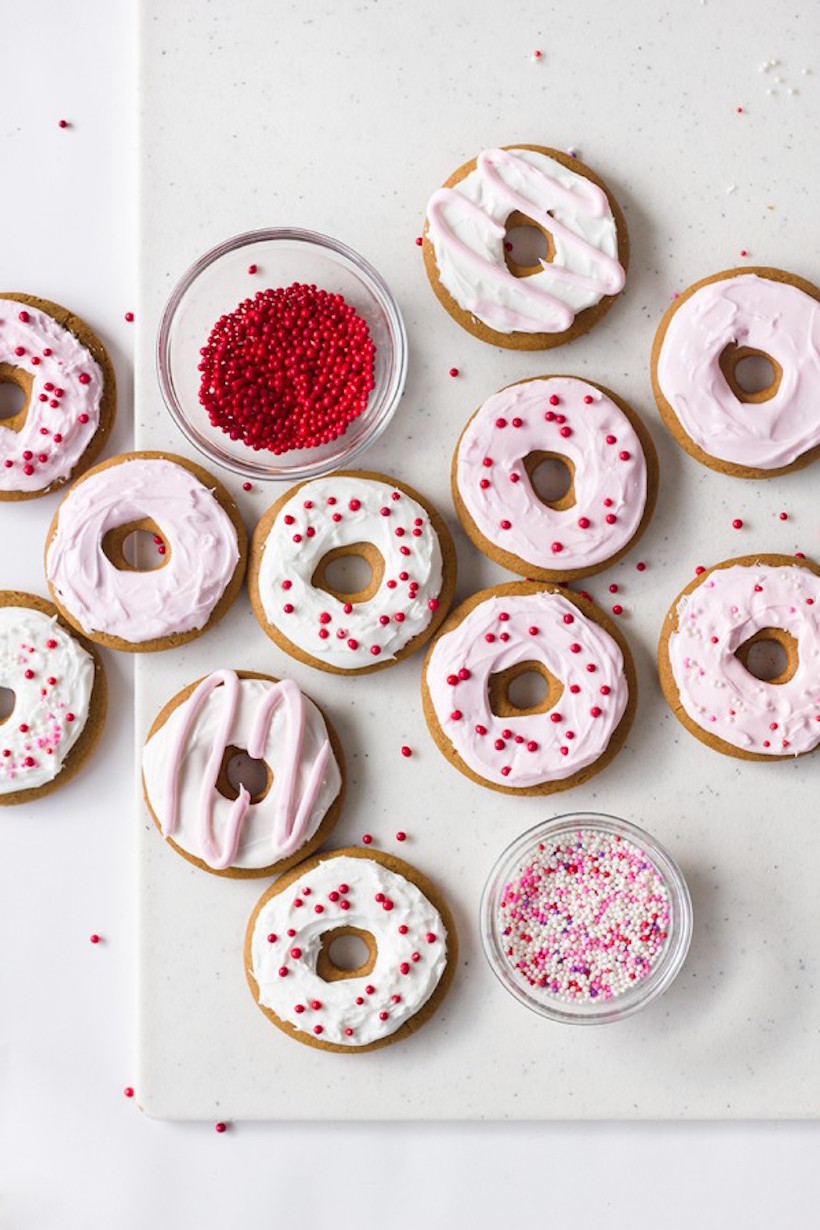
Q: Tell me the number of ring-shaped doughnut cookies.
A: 11